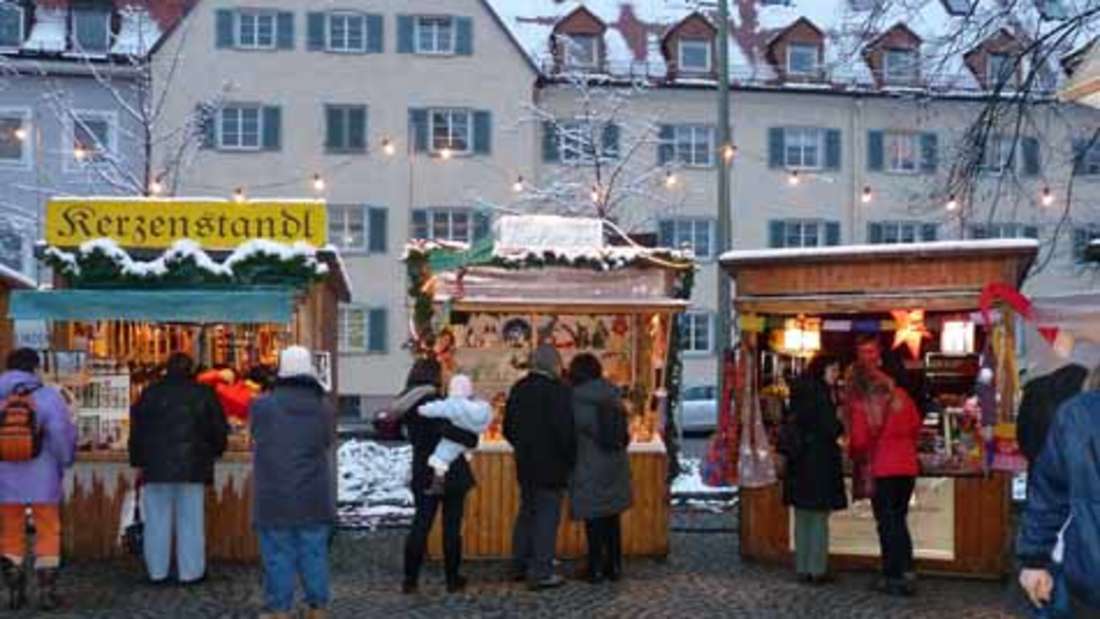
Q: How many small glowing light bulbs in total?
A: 15